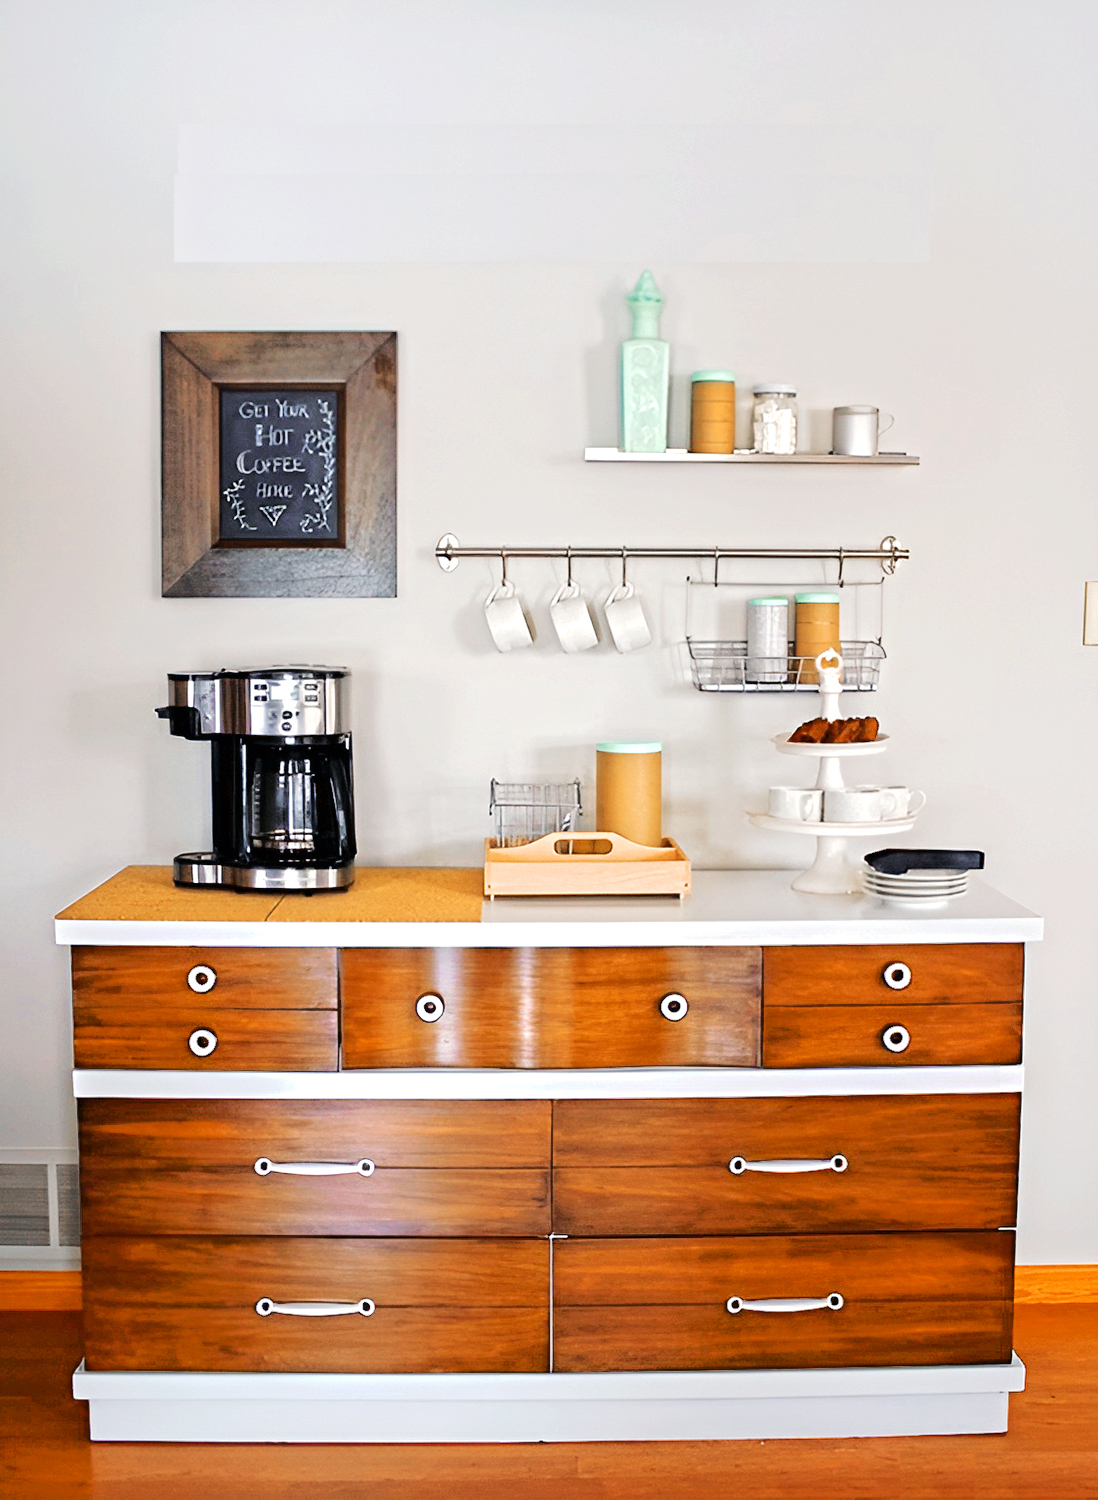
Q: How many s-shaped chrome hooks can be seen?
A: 5